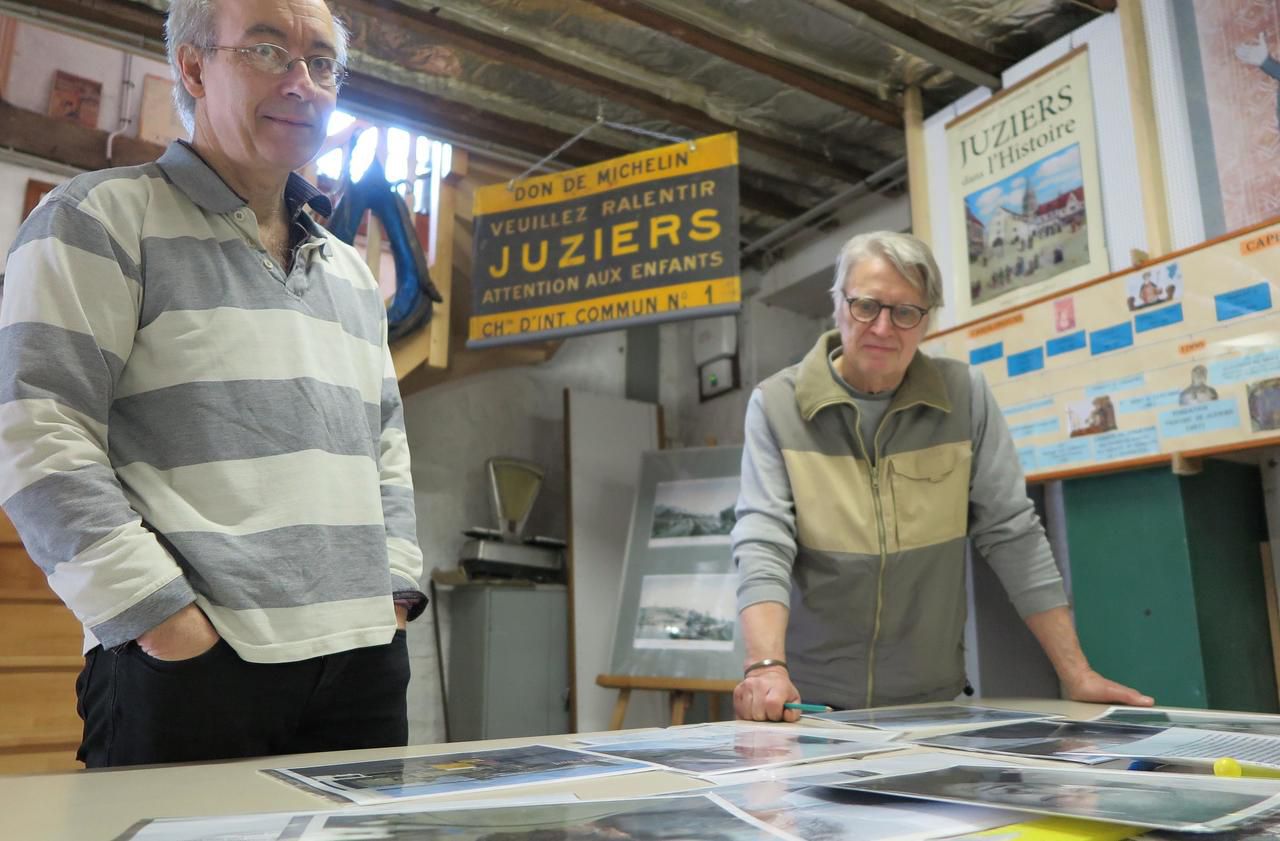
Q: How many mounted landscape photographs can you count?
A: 2